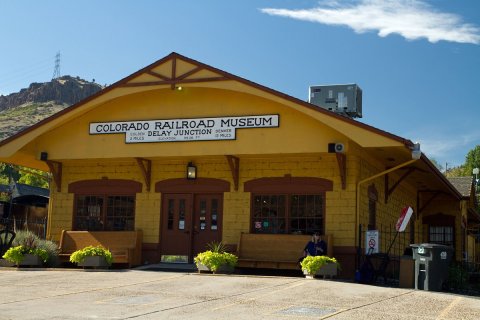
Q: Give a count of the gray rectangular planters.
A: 4